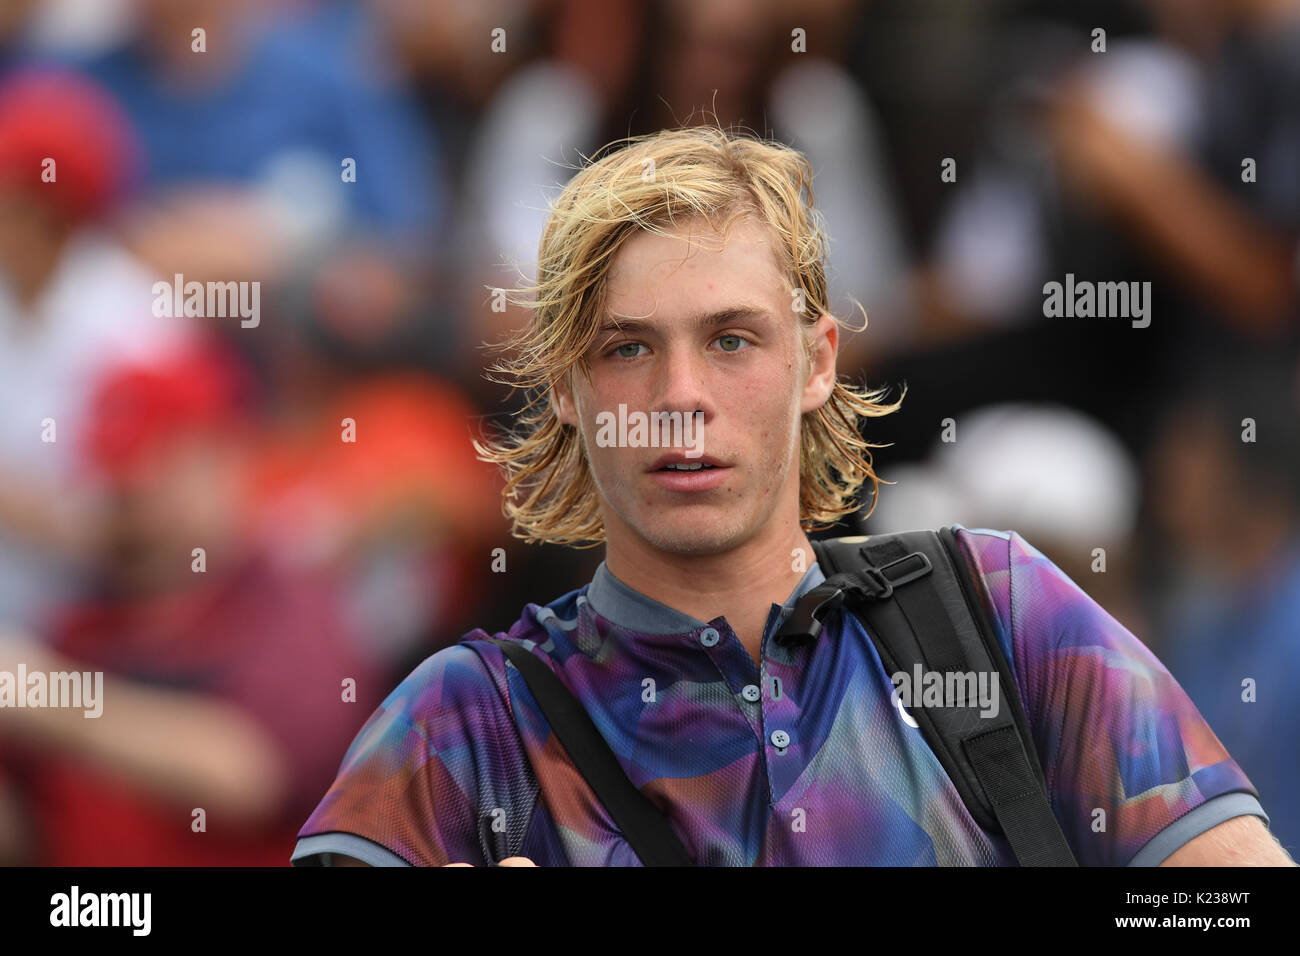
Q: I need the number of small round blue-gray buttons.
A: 3